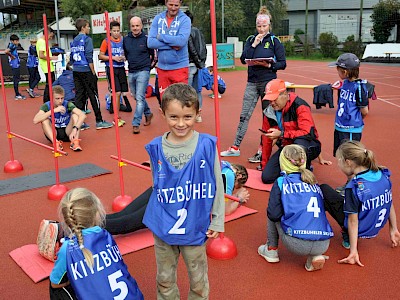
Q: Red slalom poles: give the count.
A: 4